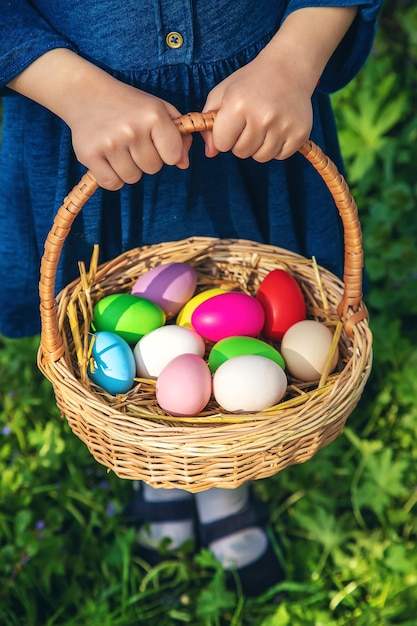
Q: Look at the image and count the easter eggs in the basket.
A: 11